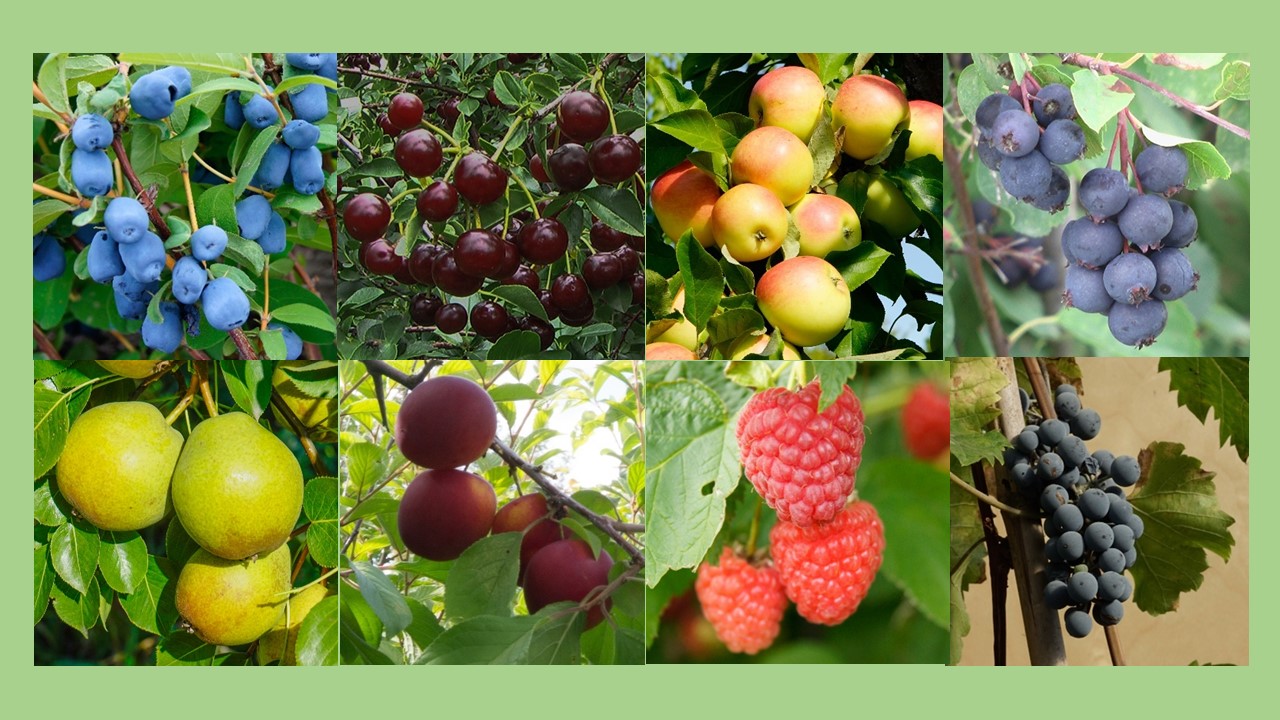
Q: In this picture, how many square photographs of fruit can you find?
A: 8